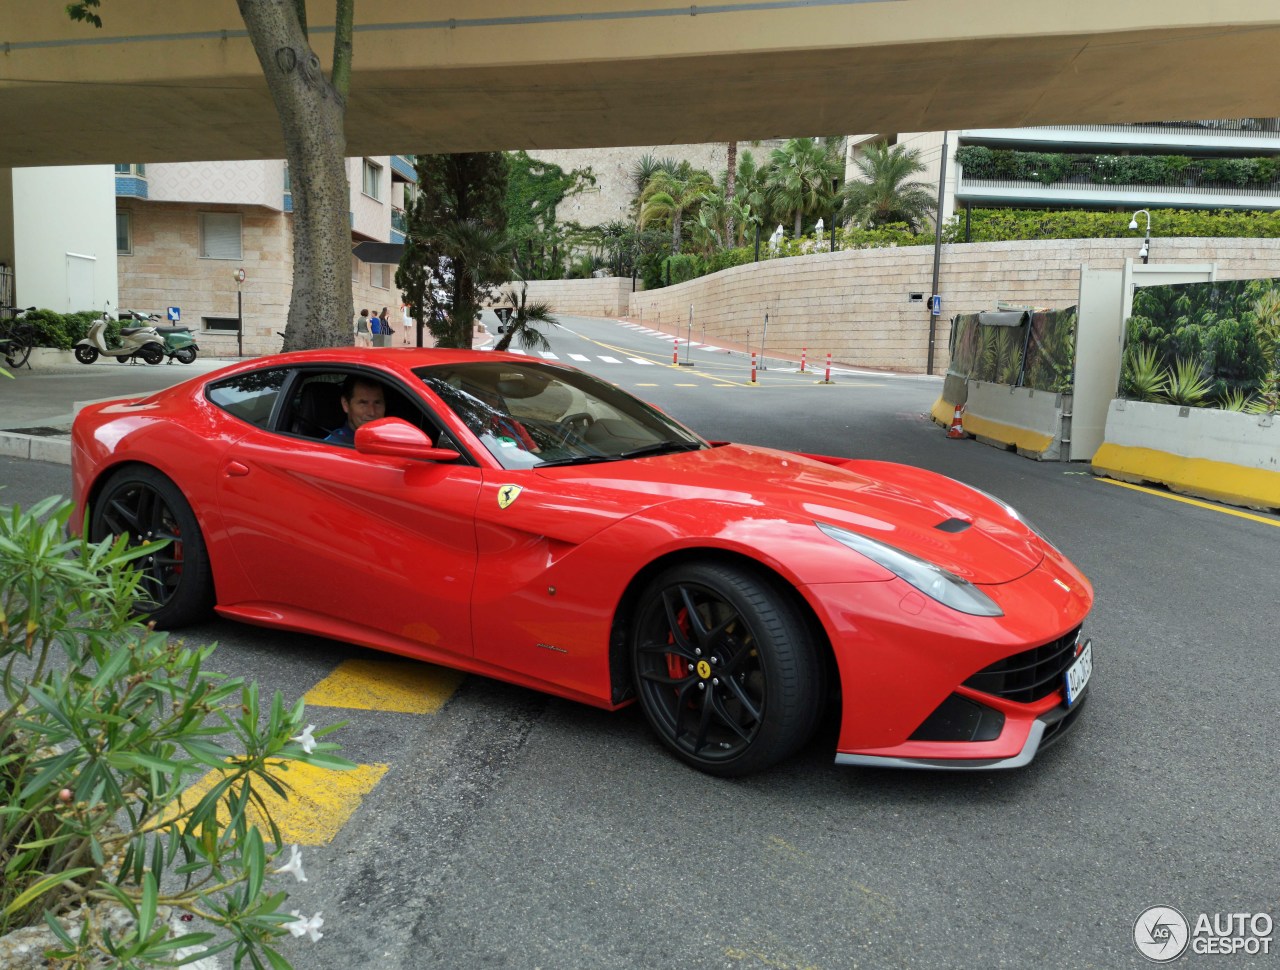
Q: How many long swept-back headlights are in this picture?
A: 2